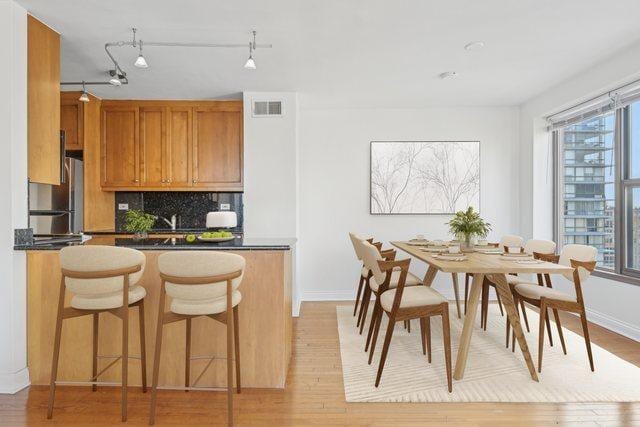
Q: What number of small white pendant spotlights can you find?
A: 4